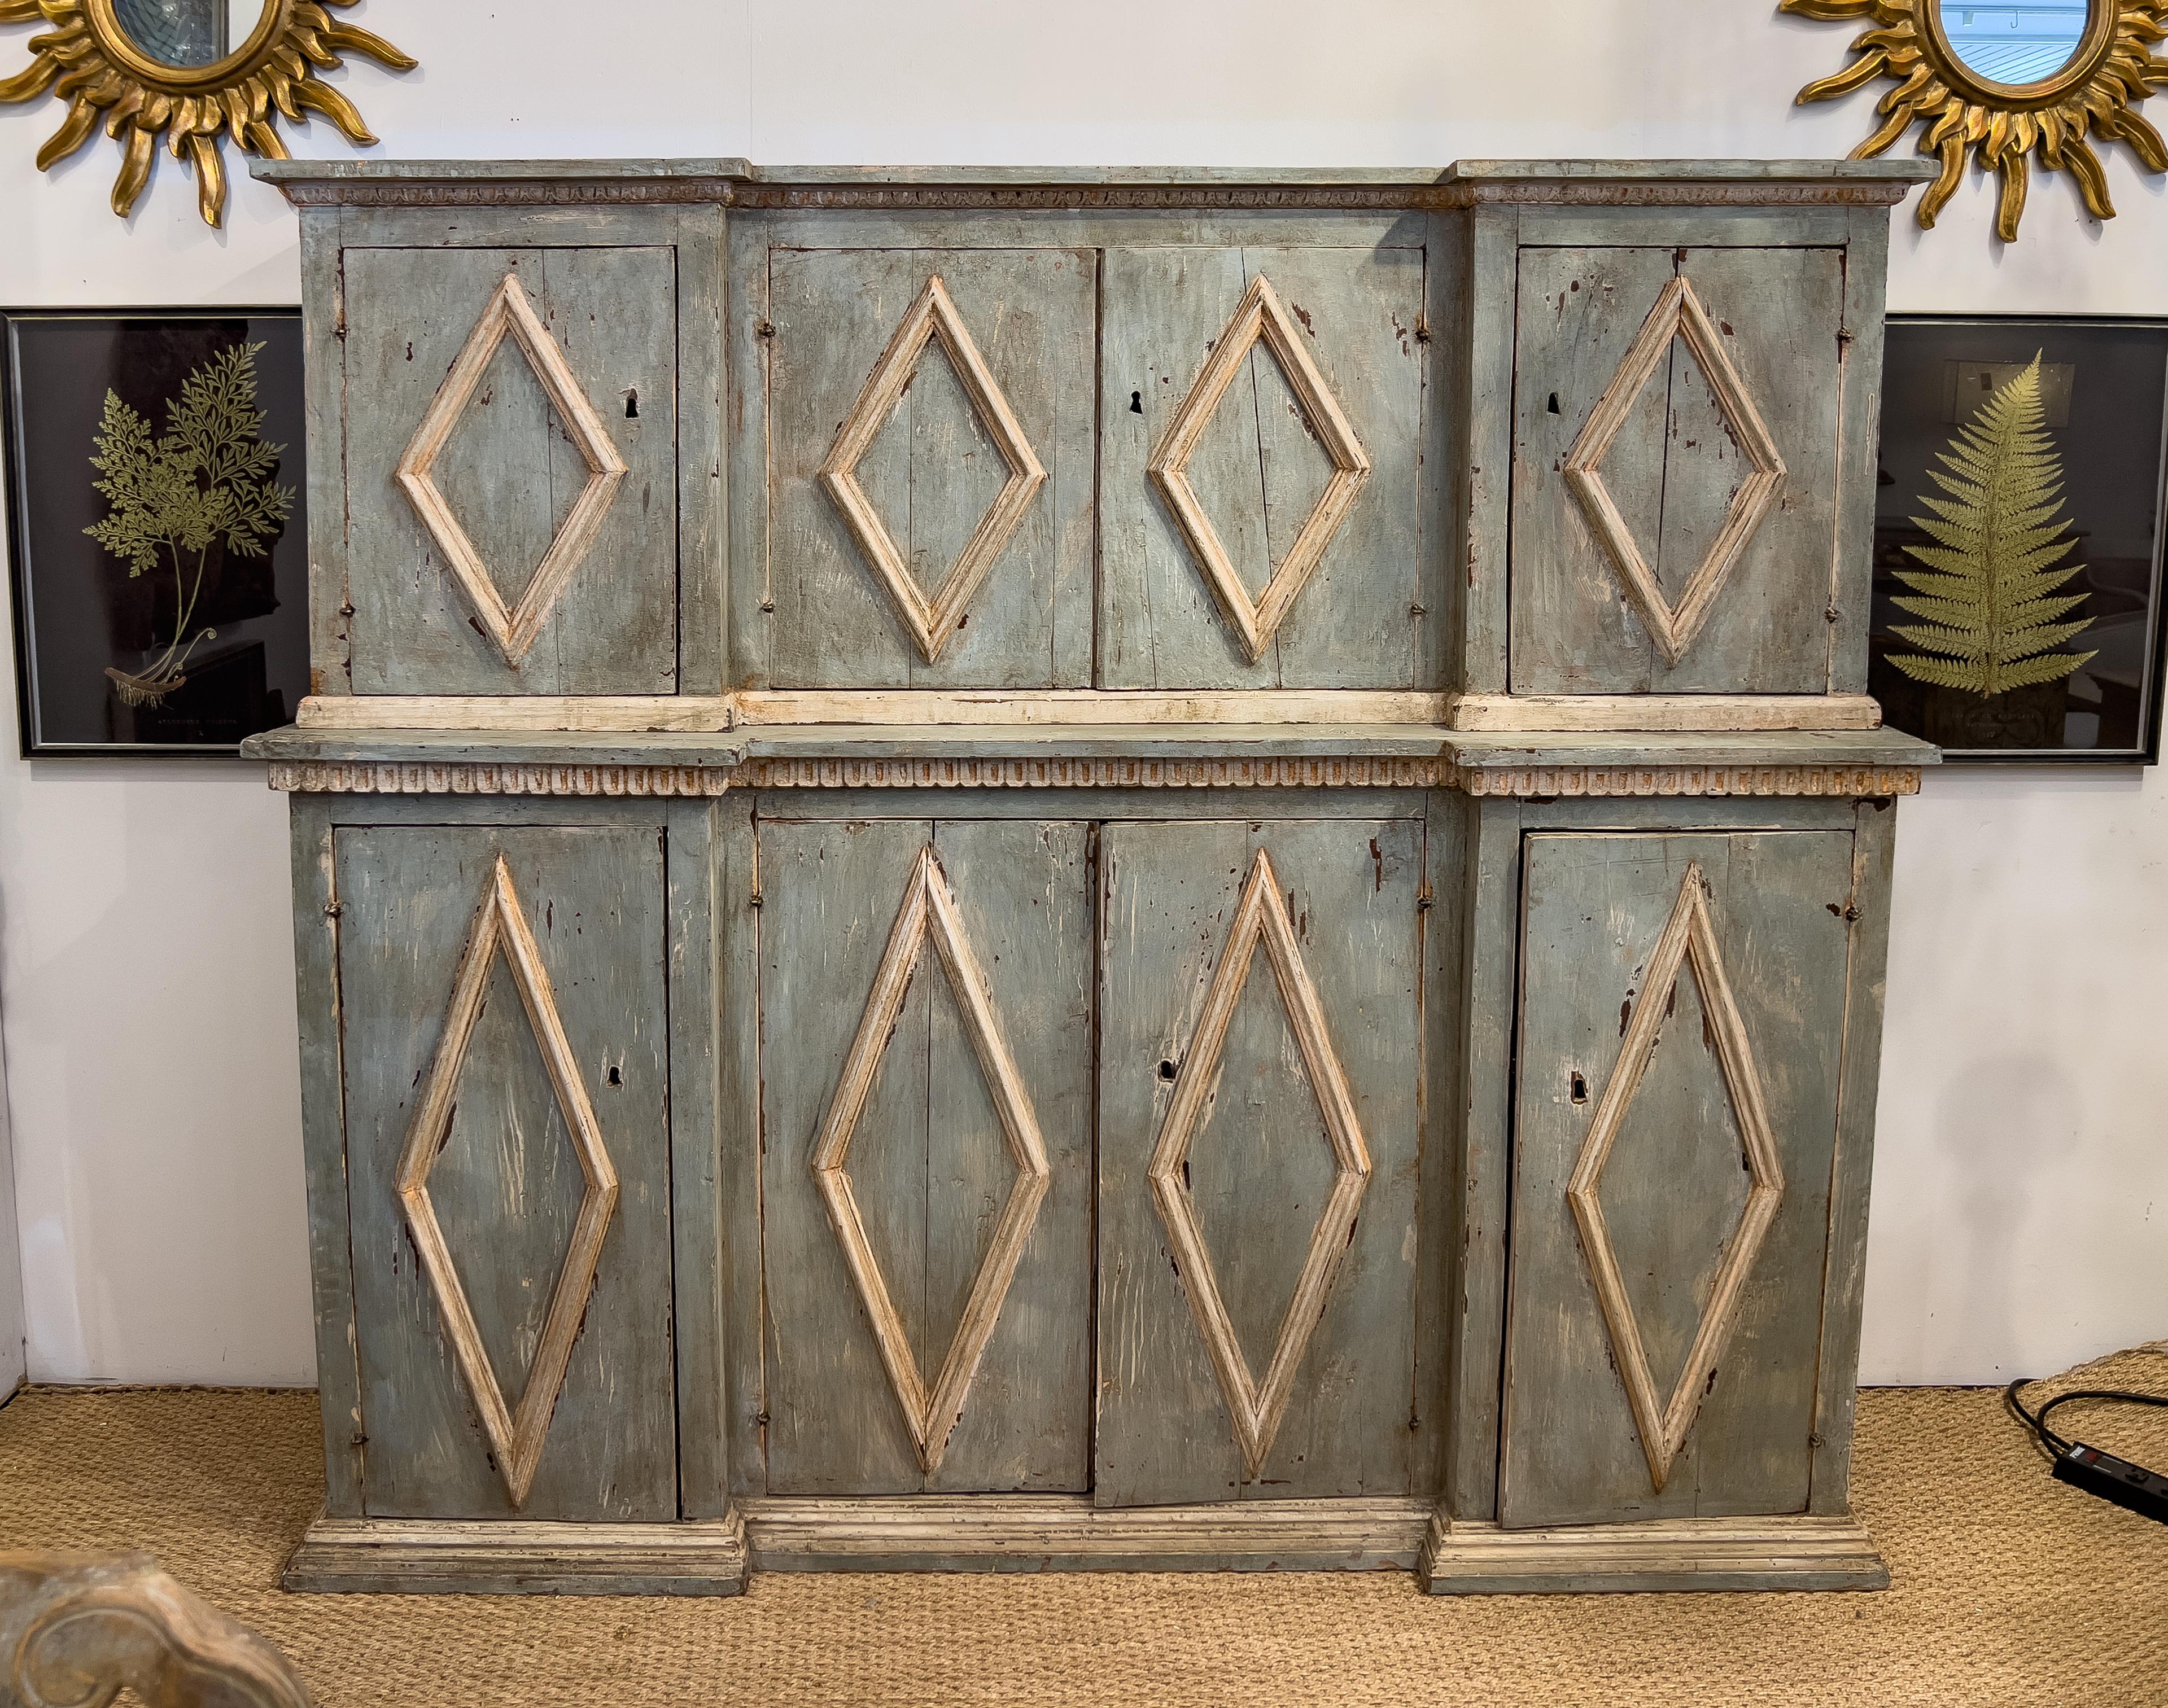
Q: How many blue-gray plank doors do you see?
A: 8